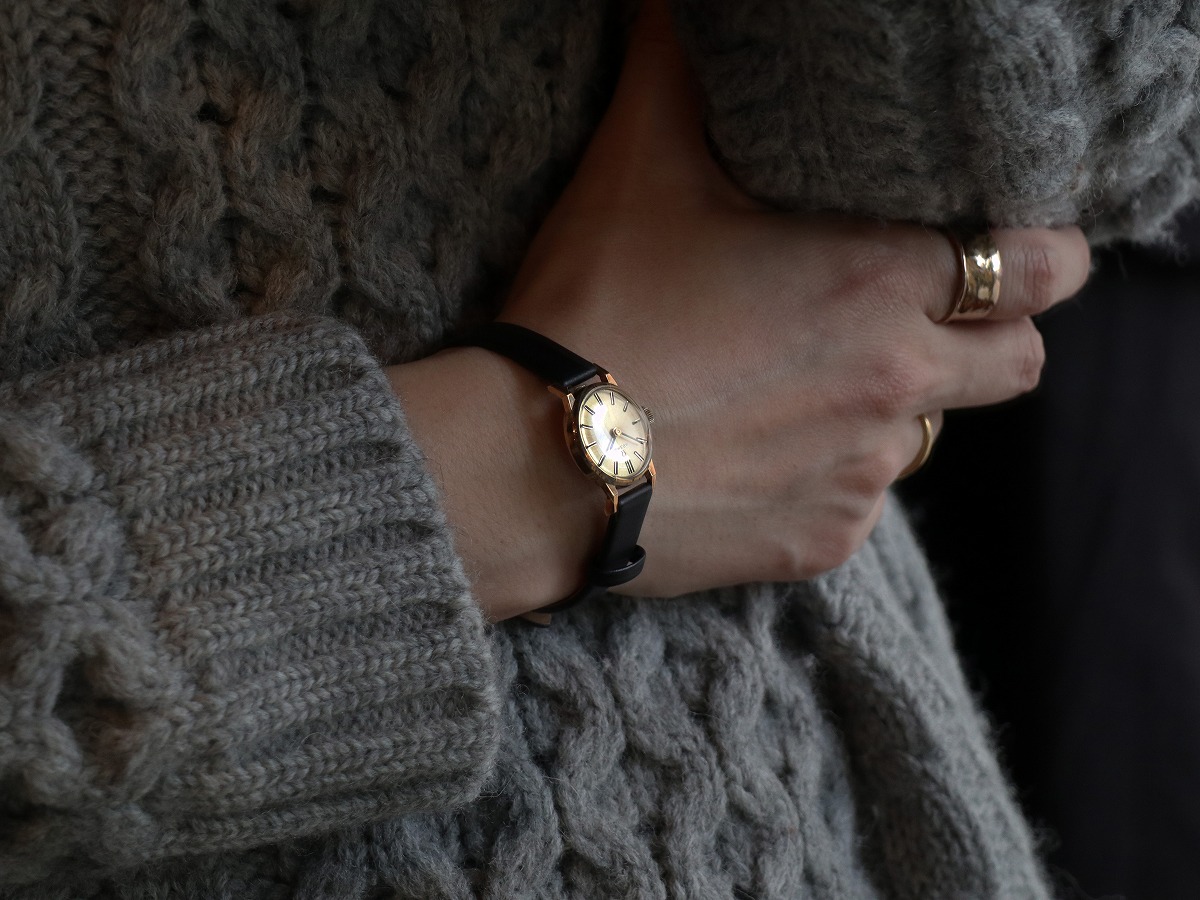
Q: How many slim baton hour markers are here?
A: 12